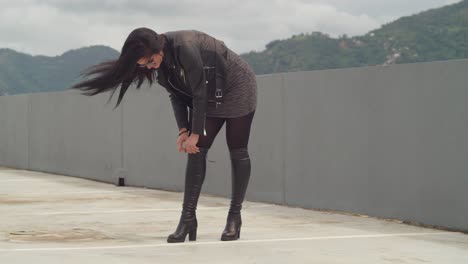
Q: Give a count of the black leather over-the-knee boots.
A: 2